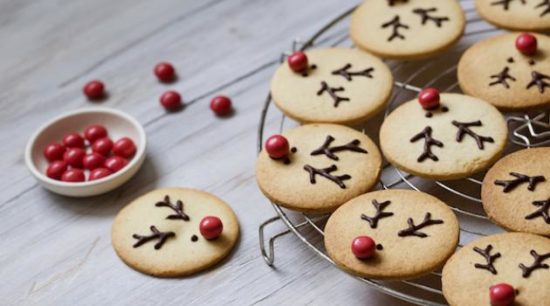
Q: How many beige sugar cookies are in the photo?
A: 10